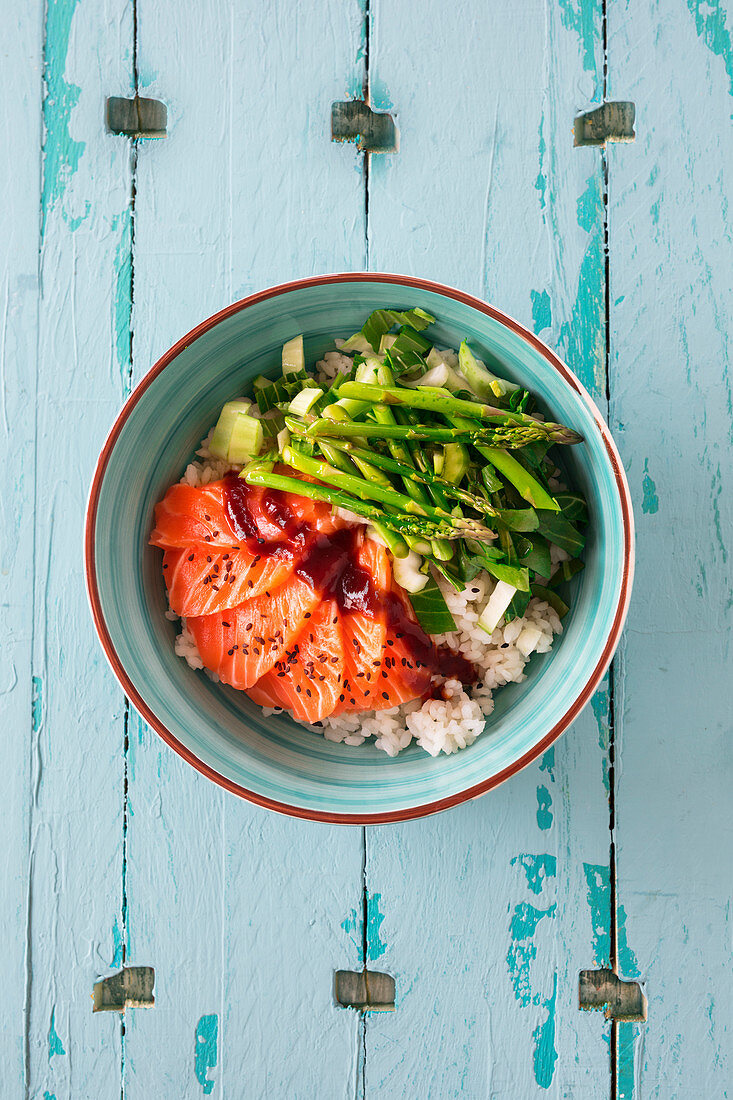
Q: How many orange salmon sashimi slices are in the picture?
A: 6